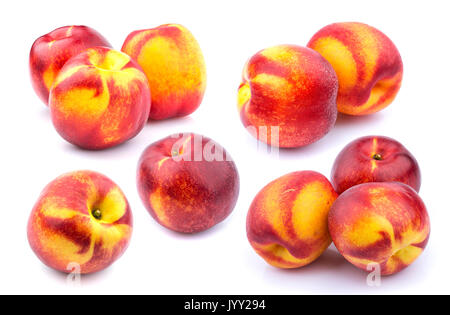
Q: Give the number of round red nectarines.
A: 10